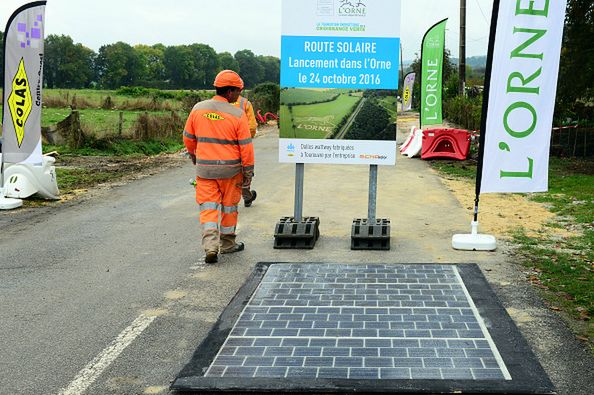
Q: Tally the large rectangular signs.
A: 1